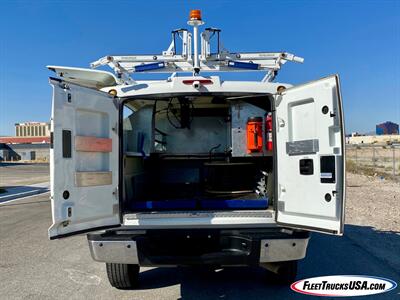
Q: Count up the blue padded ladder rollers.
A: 2